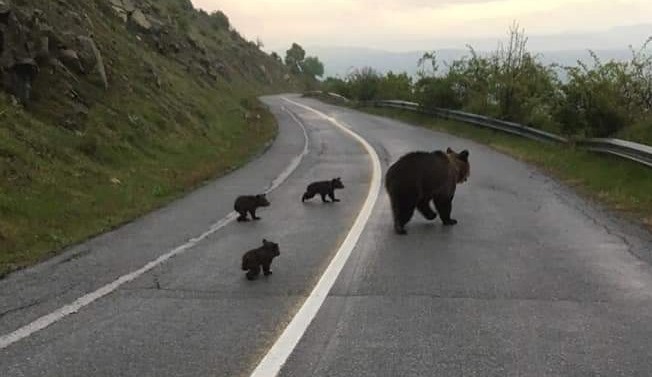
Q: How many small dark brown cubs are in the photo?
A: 3